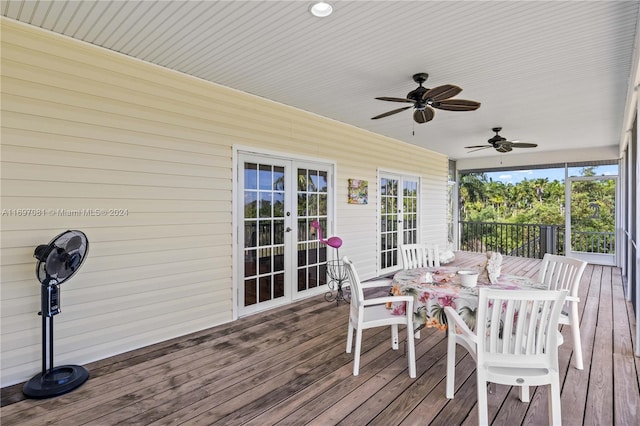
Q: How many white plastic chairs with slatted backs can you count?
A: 4